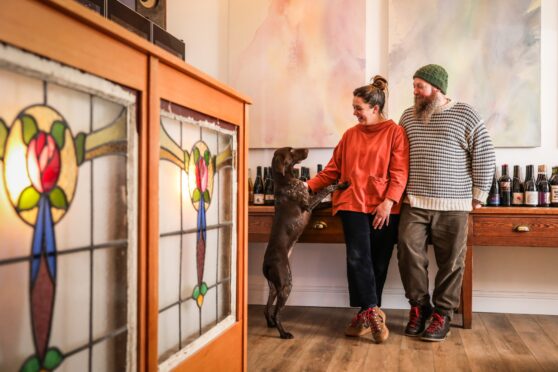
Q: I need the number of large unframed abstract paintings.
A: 2